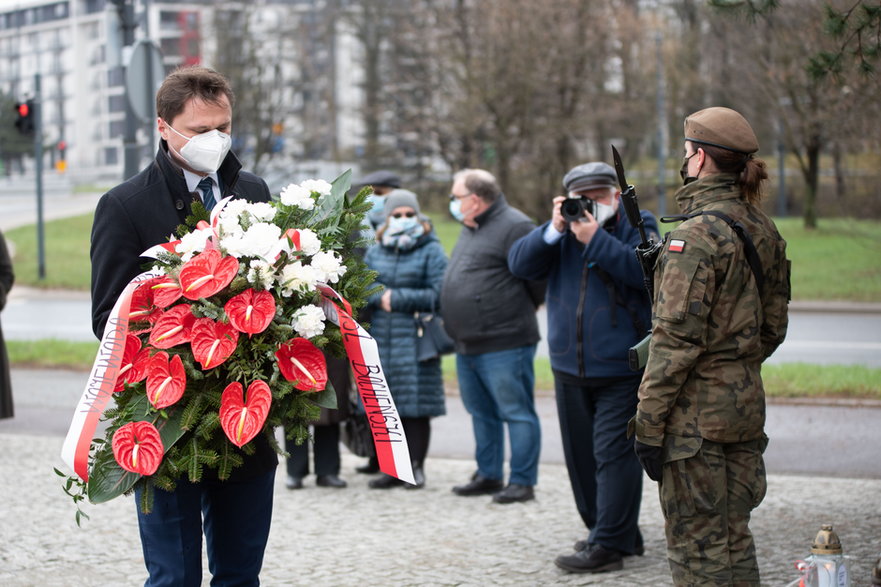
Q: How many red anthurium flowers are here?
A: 11